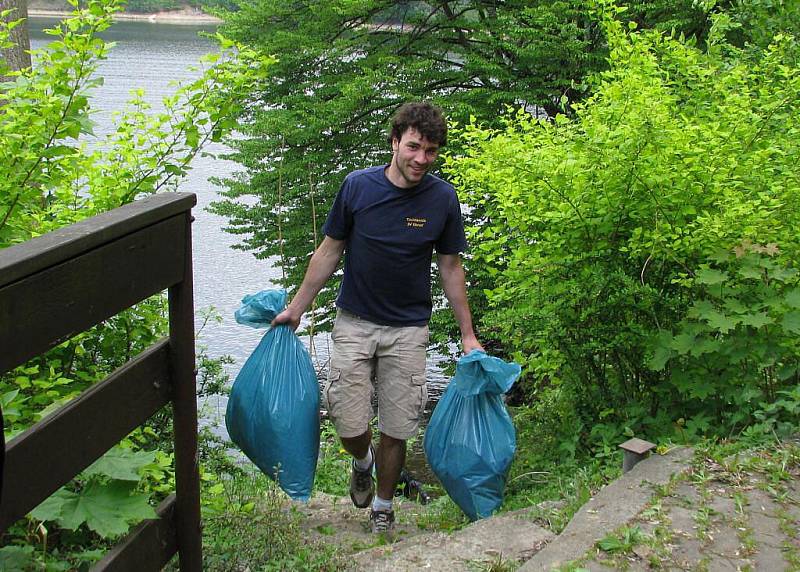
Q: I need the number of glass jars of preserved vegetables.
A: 0